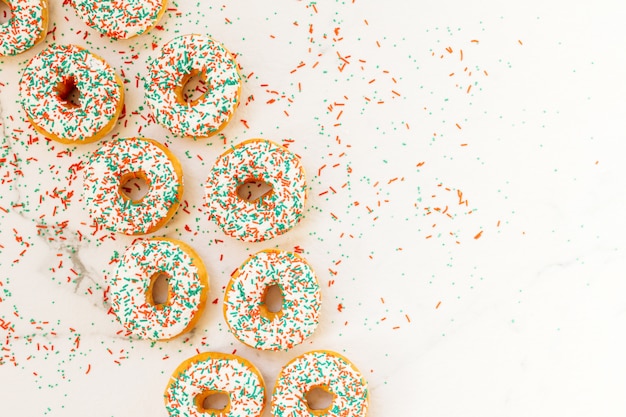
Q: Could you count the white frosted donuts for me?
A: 10